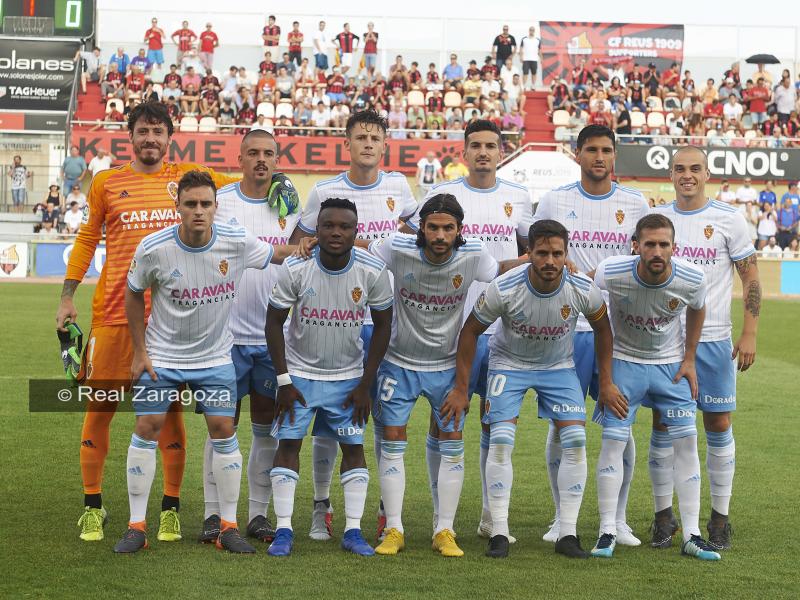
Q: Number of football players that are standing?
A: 11